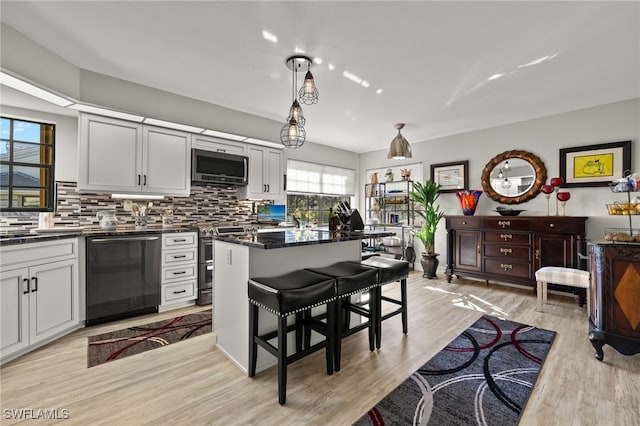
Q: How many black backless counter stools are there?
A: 3